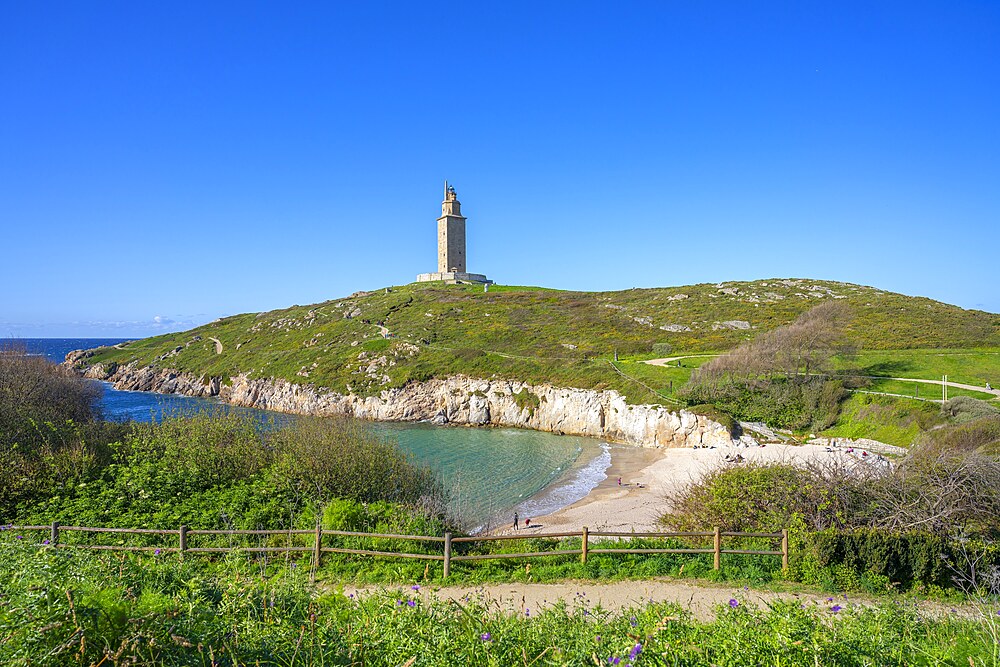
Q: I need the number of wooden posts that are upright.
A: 7